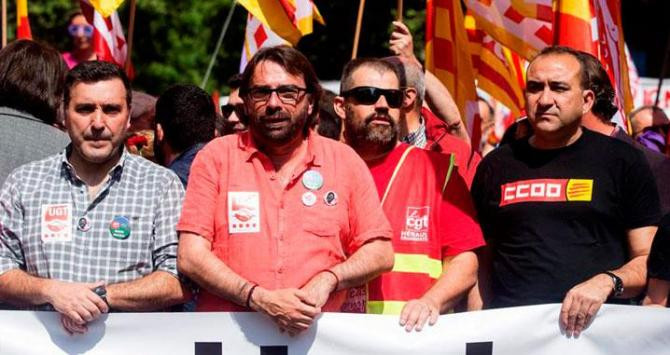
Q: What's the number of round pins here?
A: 5